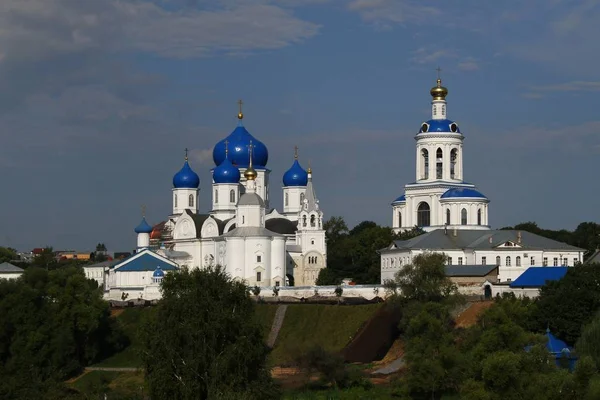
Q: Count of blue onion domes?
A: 5